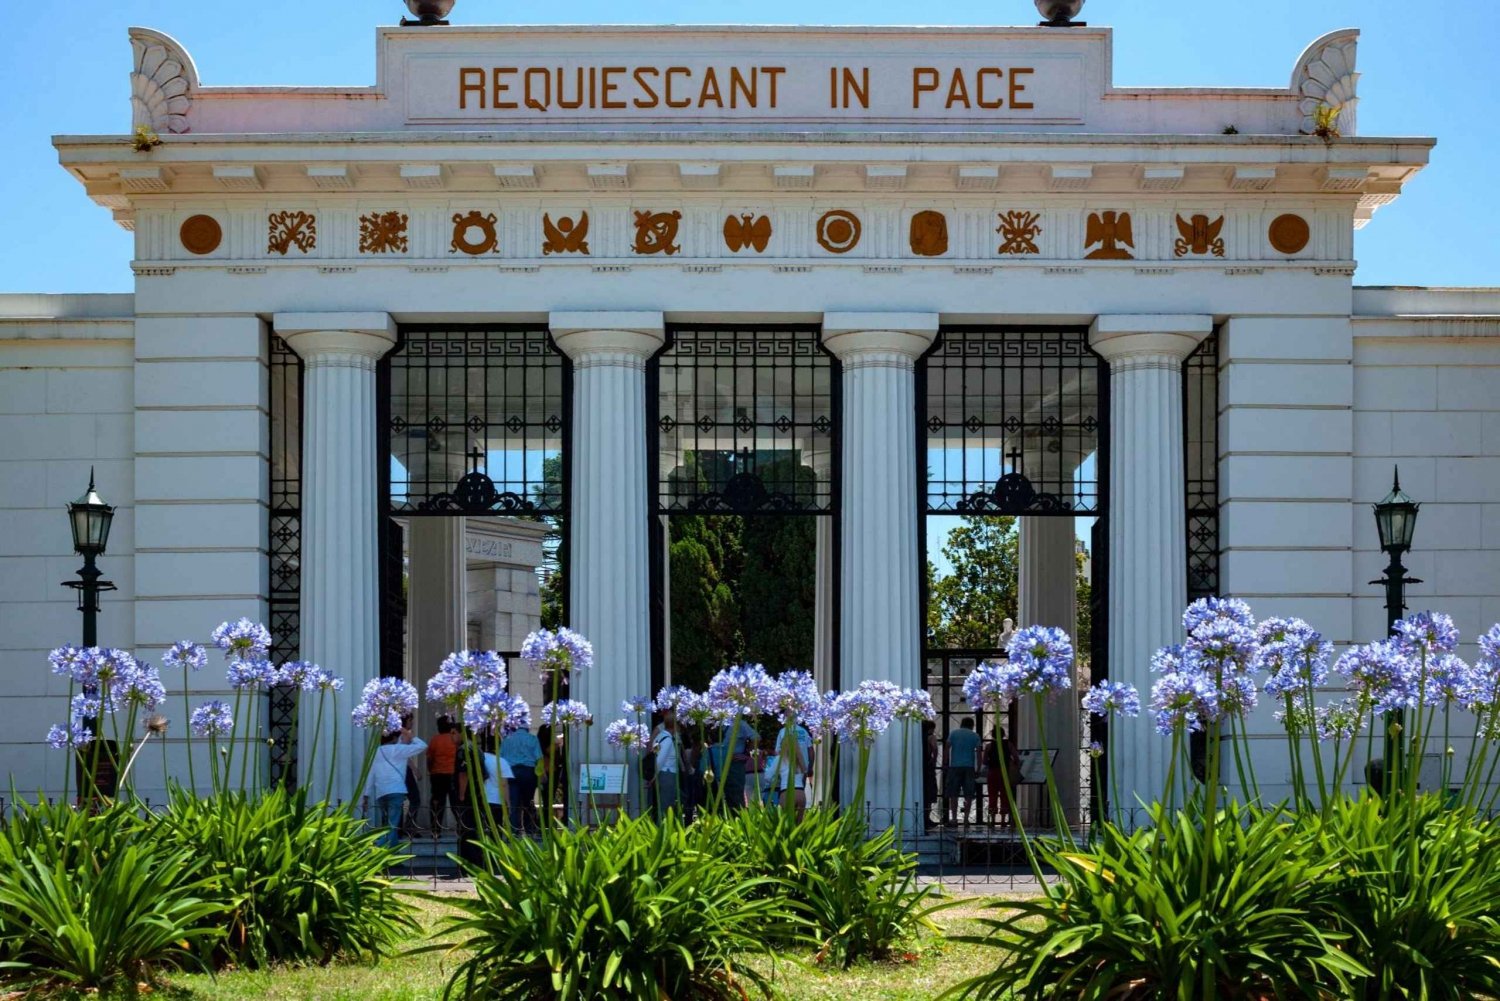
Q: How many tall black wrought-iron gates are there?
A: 3